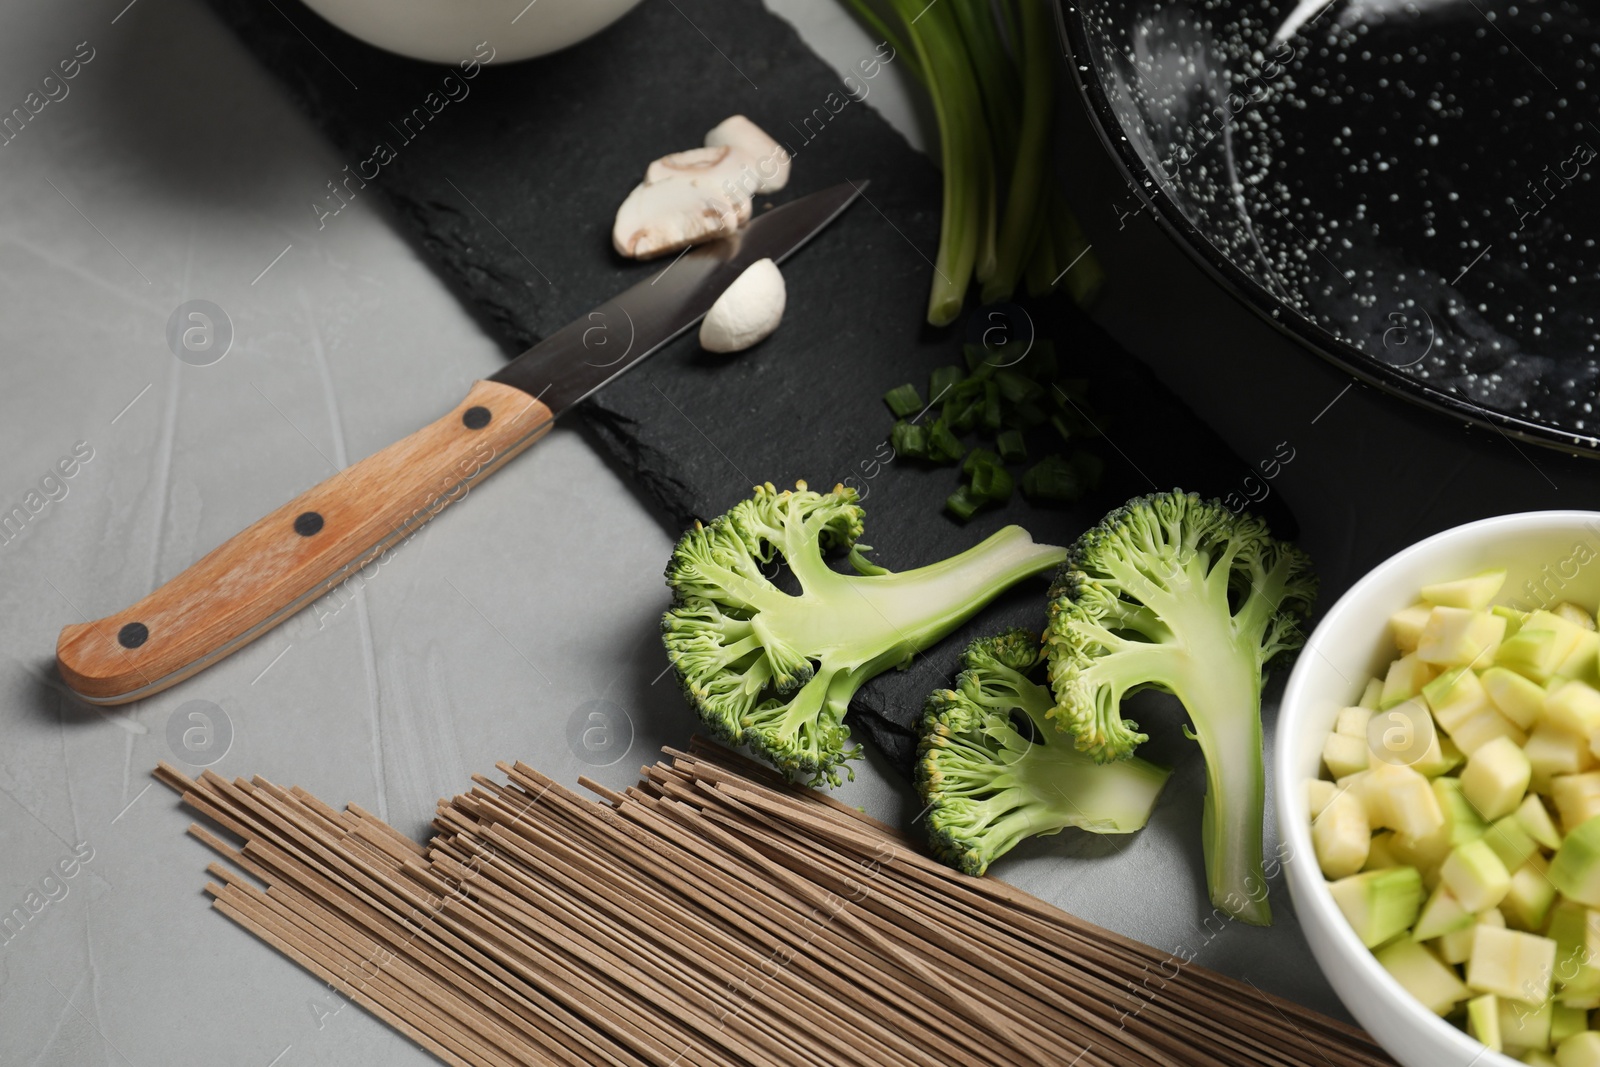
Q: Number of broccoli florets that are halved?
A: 3